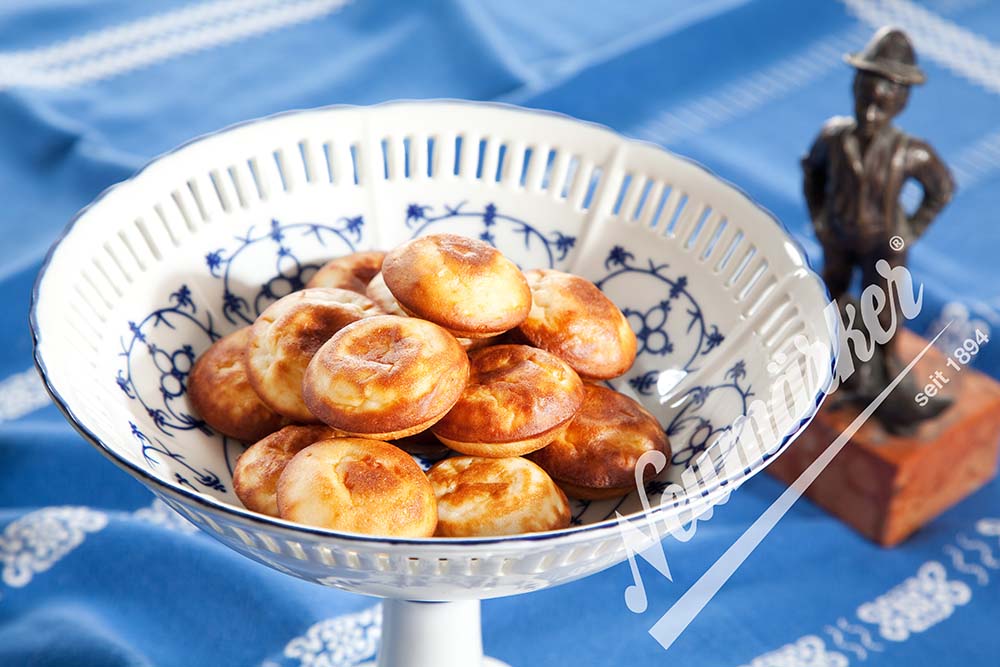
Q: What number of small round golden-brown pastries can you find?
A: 12